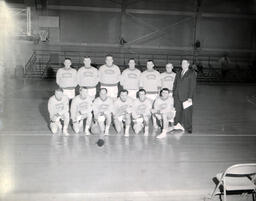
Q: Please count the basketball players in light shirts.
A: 12